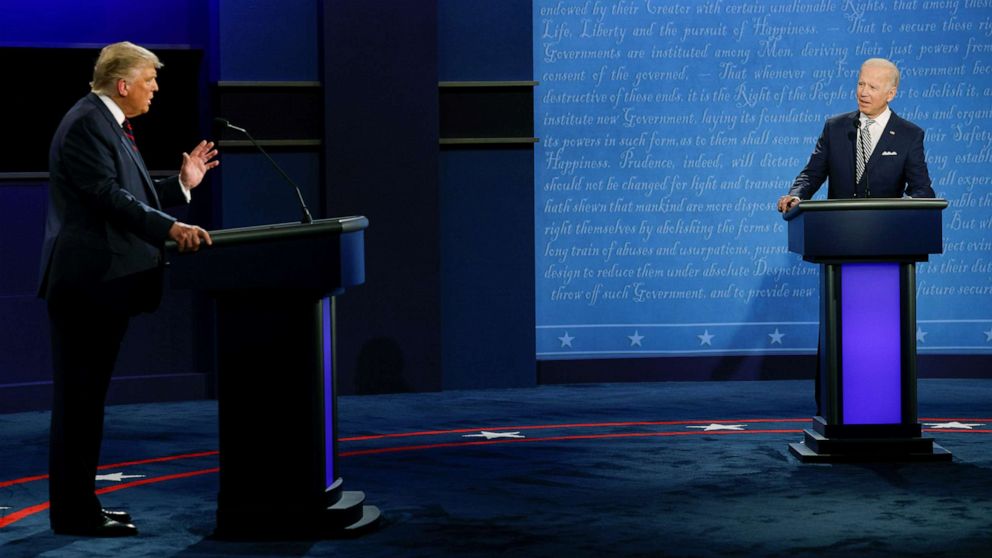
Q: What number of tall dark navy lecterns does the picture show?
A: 2